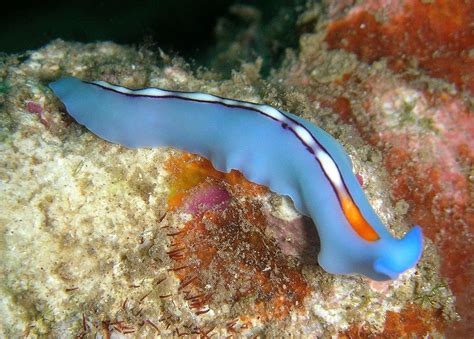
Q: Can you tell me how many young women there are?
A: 0